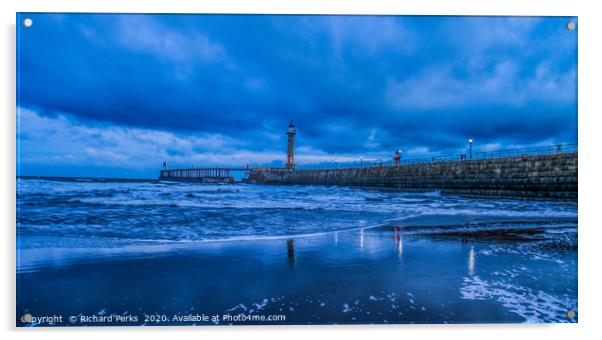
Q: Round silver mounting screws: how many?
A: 4